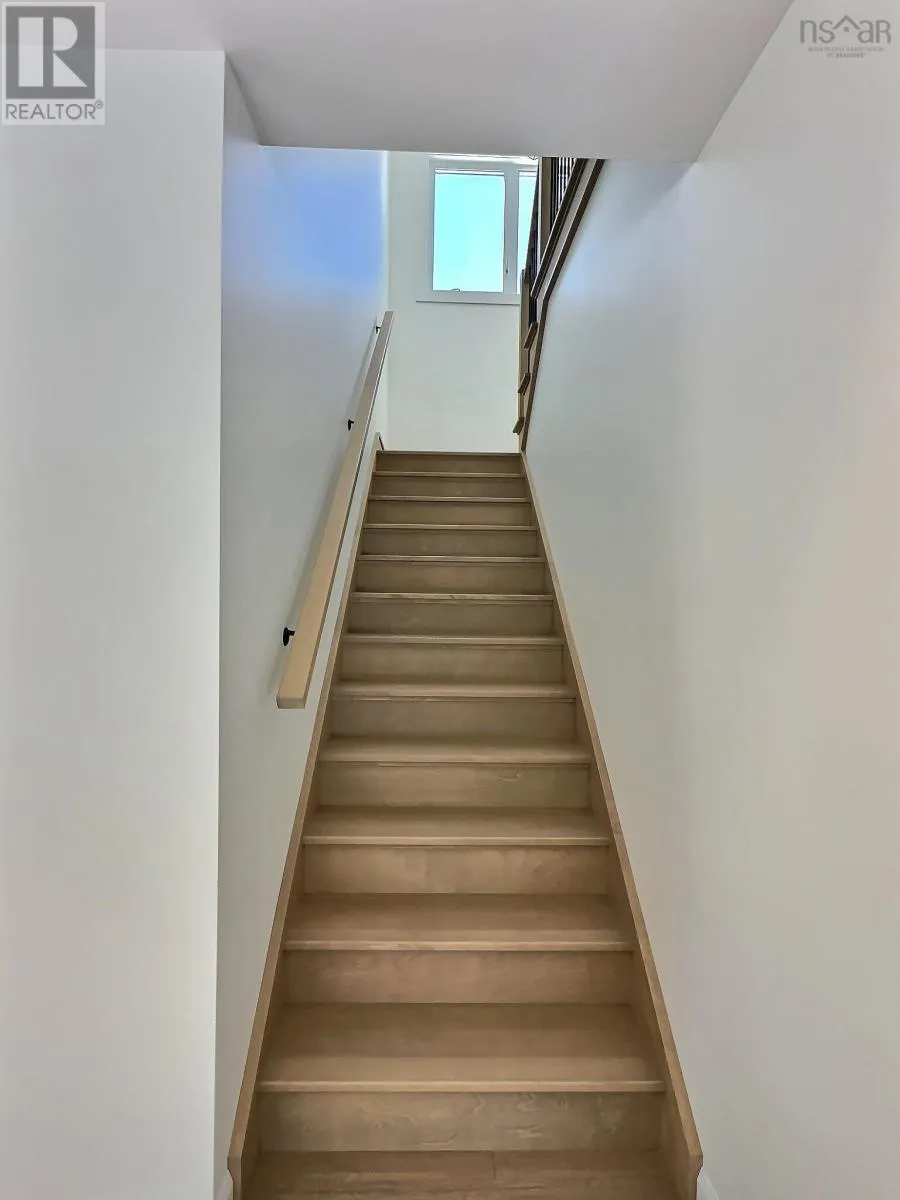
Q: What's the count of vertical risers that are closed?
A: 12